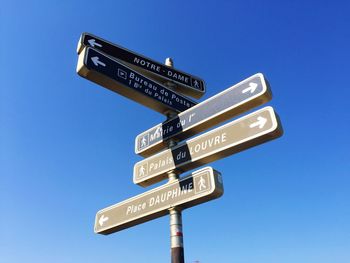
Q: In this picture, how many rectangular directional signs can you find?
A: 5